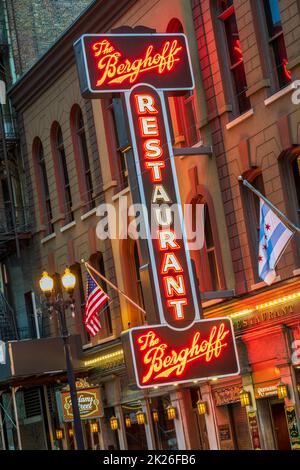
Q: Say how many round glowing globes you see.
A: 2